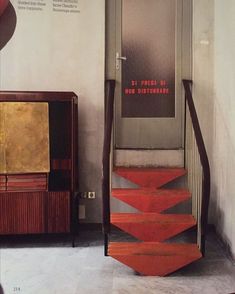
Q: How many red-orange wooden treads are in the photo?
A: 4